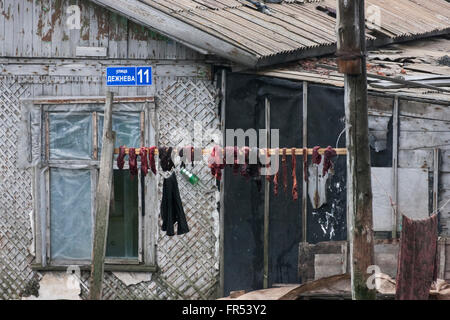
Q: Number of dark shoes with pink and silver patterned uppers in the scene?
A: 0